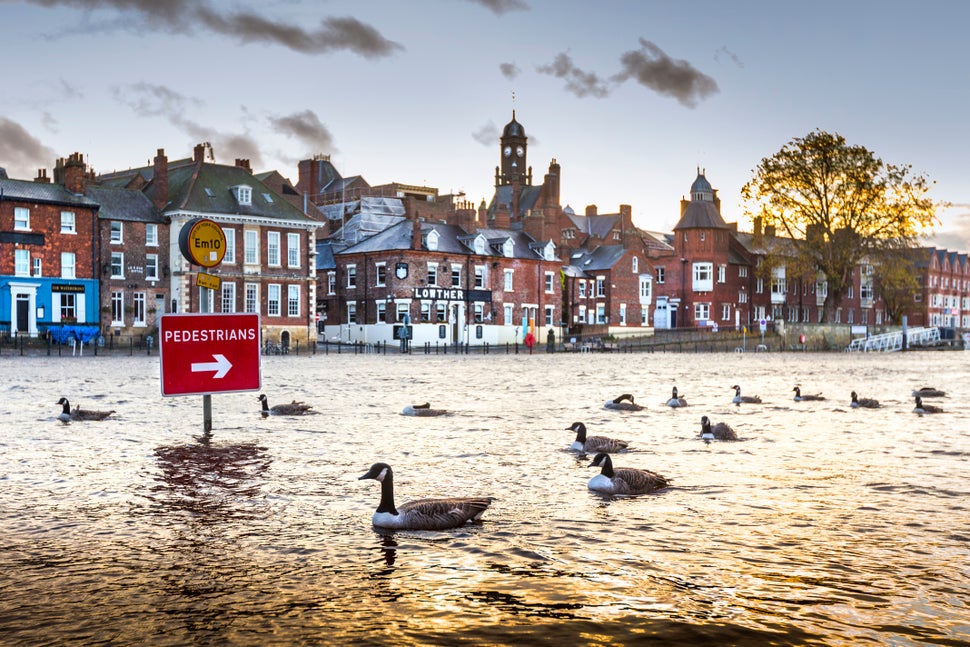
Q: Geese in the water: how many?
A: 14